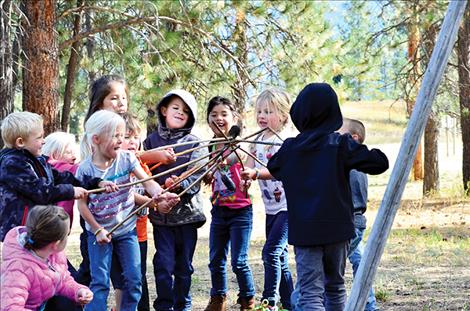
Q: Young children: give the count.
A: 11